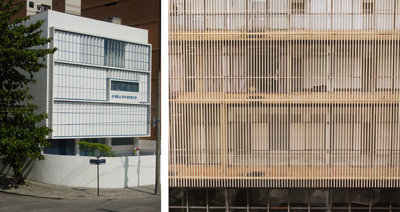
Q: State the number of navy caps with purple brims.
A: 0